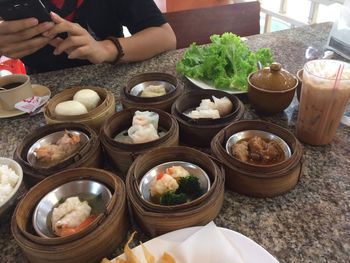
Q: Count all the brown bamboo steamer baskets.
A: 8